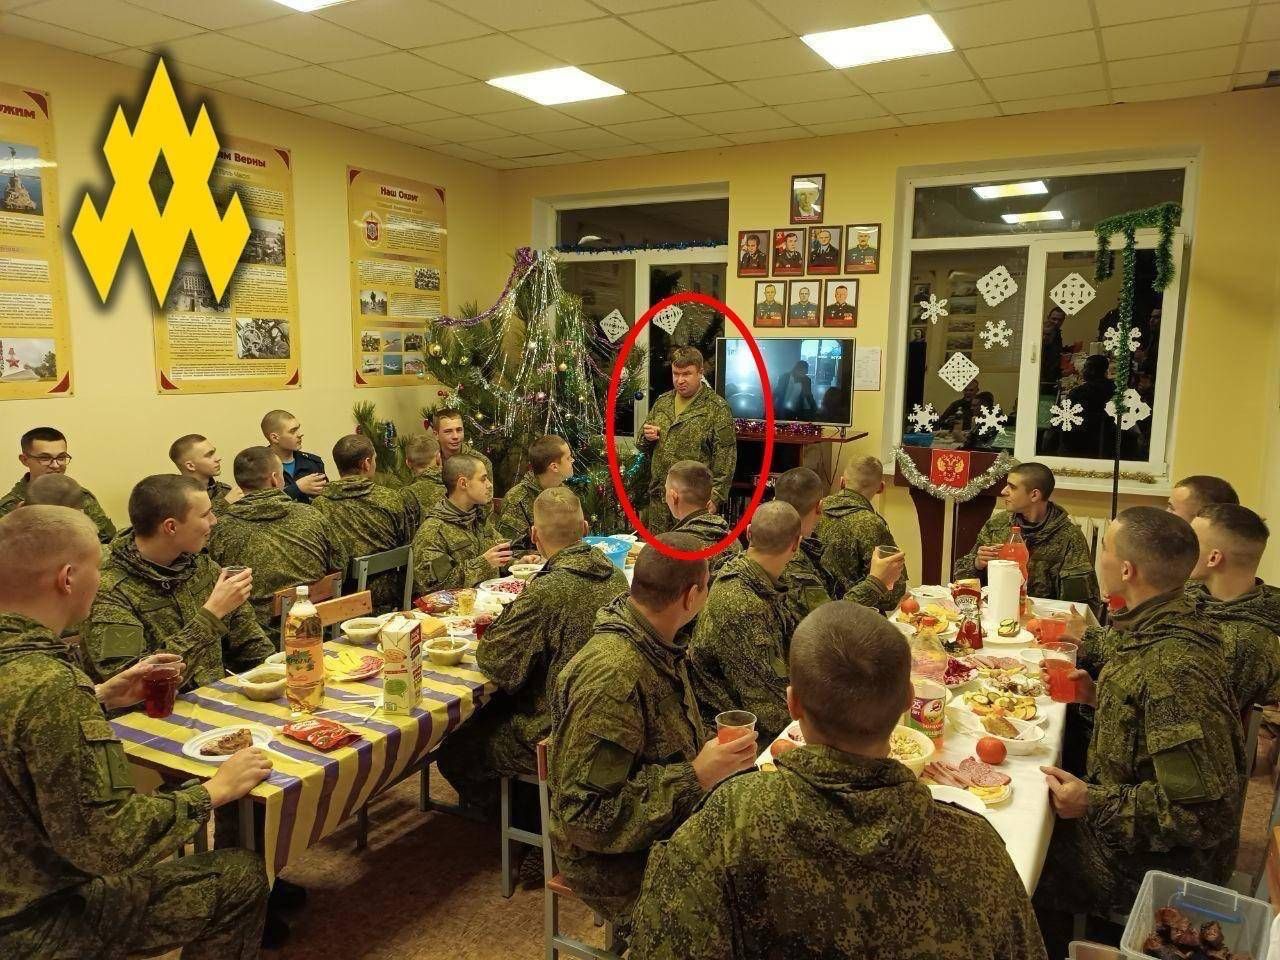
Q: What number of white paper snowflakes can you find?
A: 12